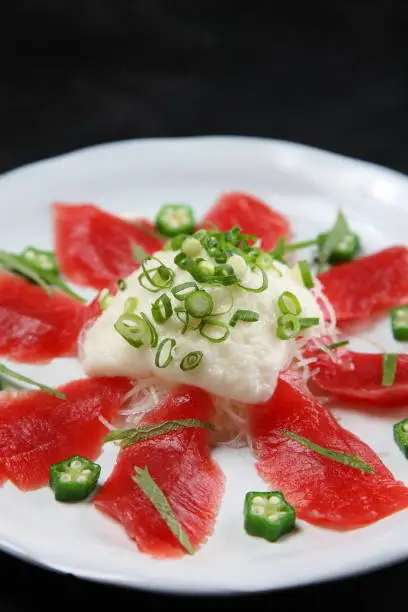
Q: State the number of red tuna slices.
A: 8